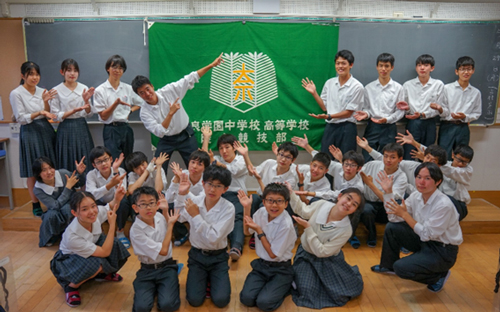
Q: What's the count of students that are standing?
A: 8